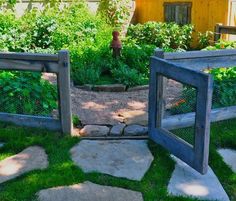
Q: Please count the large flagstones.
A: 5